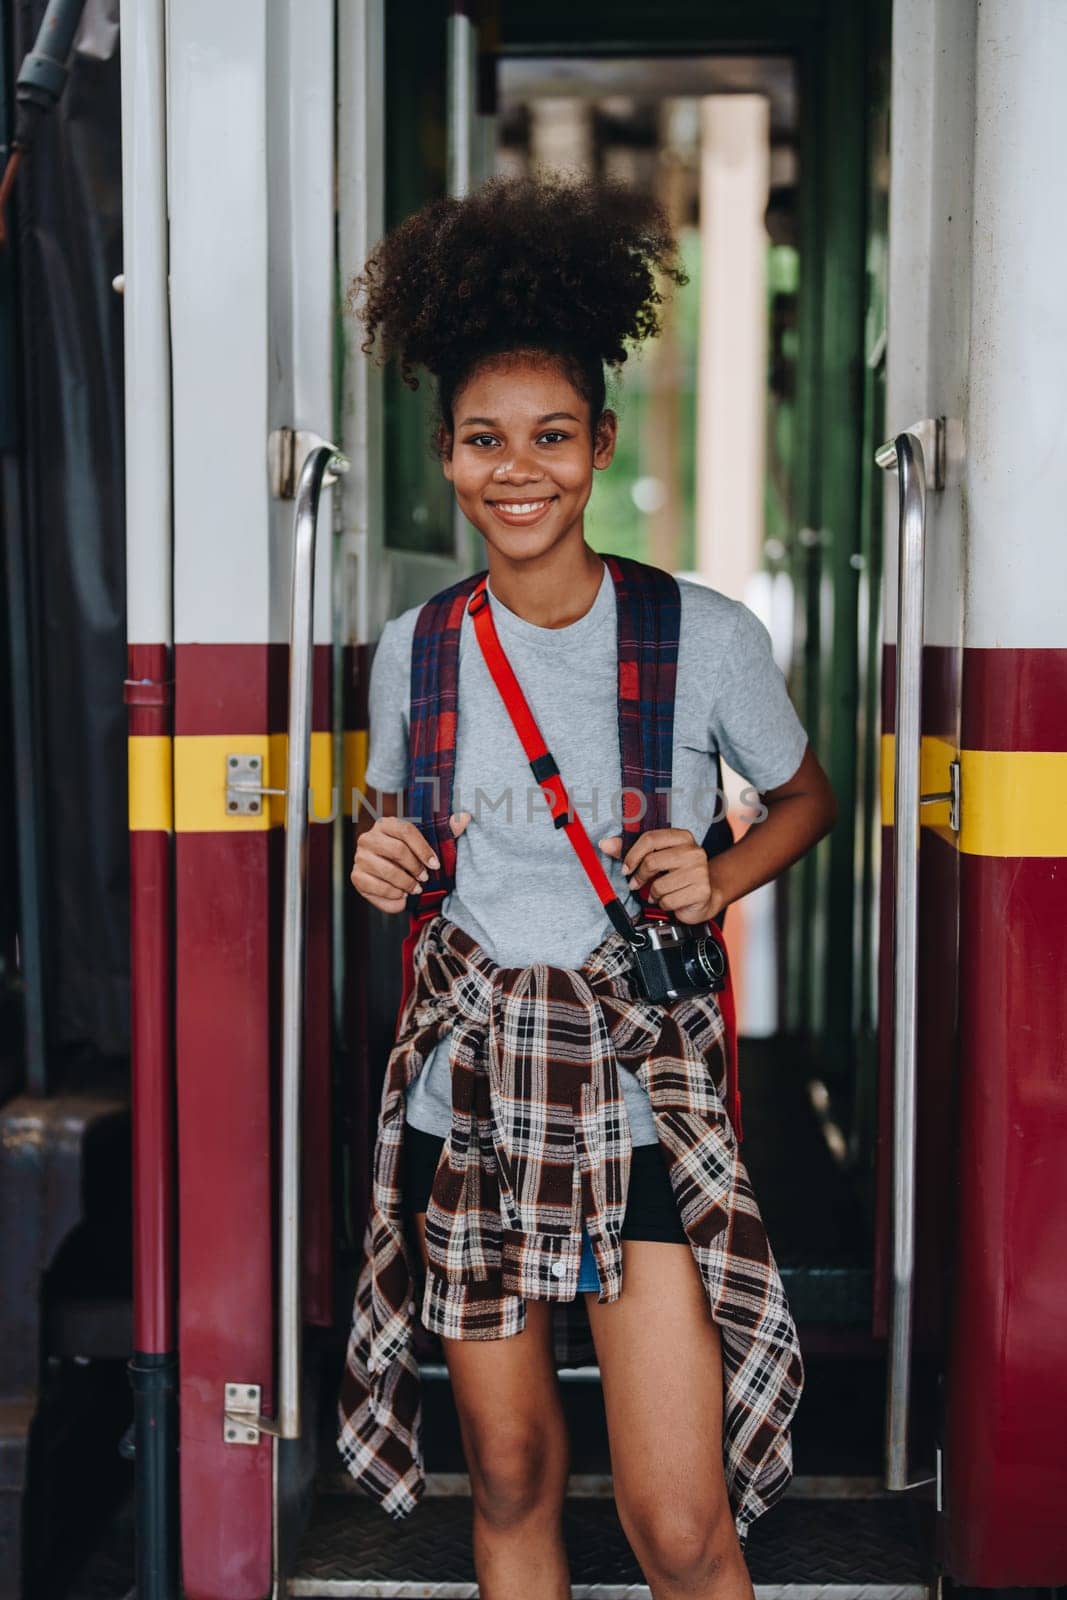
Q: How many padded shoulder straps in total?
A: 2